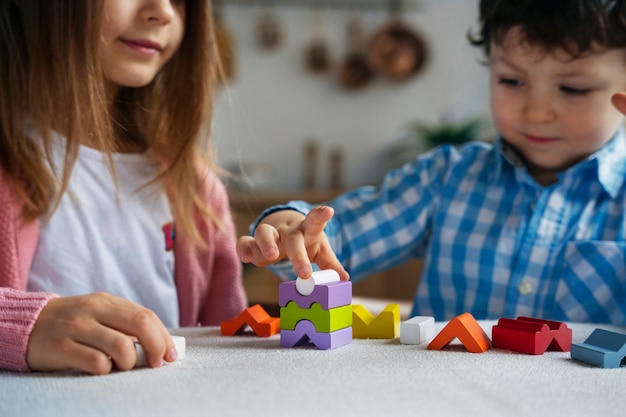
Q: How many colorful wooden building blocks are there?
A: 11